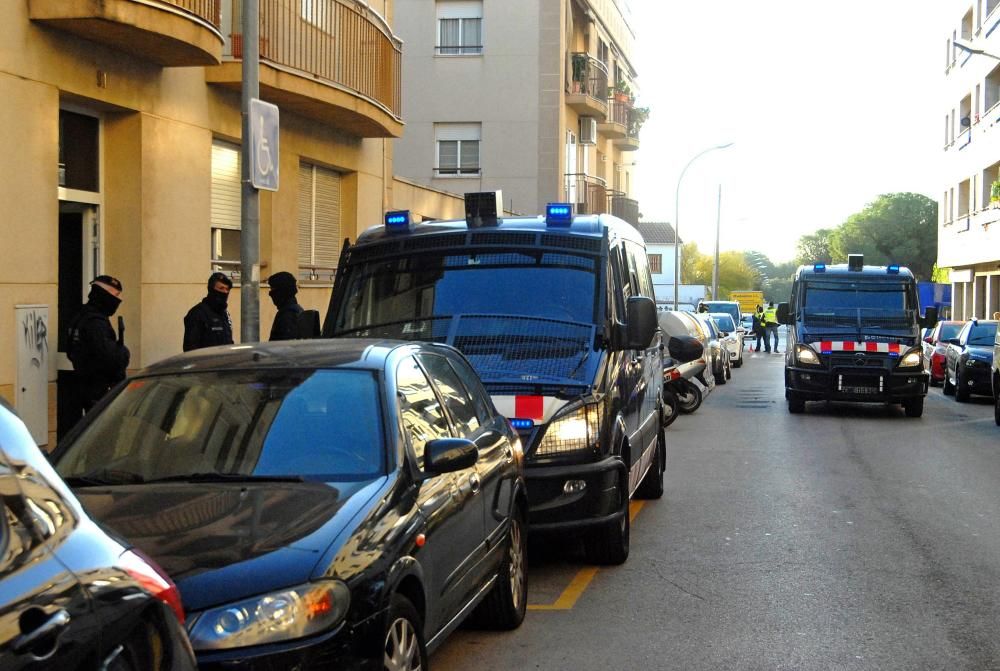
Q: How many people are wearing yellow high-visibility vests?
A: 2